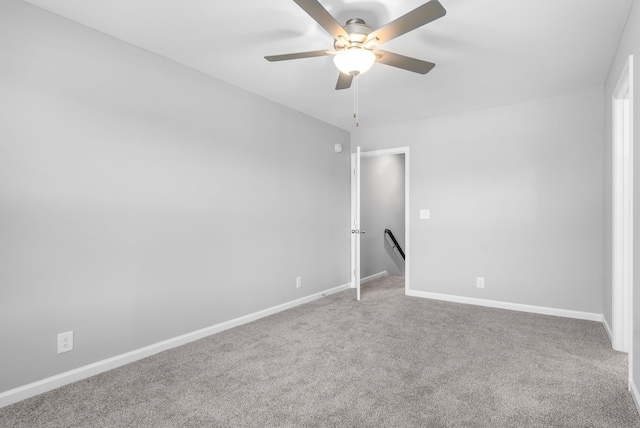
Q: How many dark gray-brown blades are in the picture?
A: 5